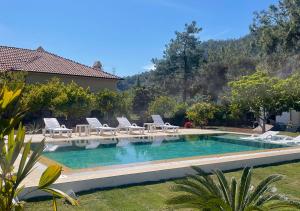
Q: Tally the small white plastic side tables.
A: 2